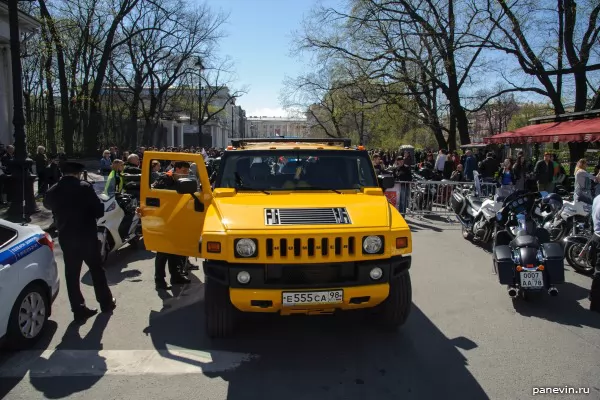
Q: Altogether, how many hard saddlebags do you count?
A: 3